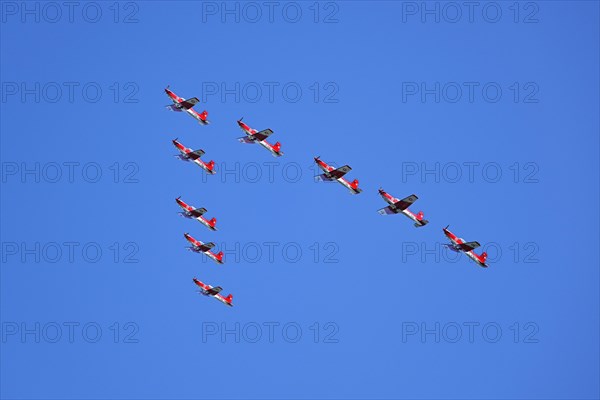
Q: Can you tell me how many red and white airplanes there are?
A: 9